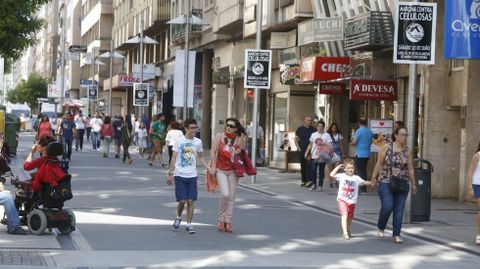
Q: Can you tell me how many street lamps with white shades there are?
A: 4